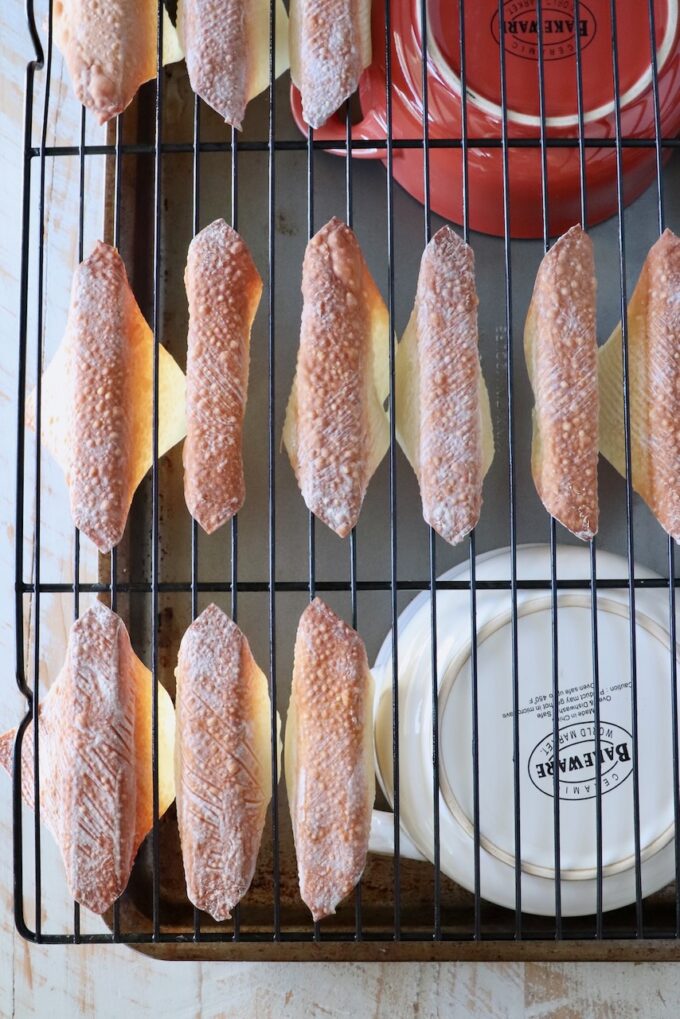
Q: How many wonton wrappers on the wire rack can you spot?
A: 12